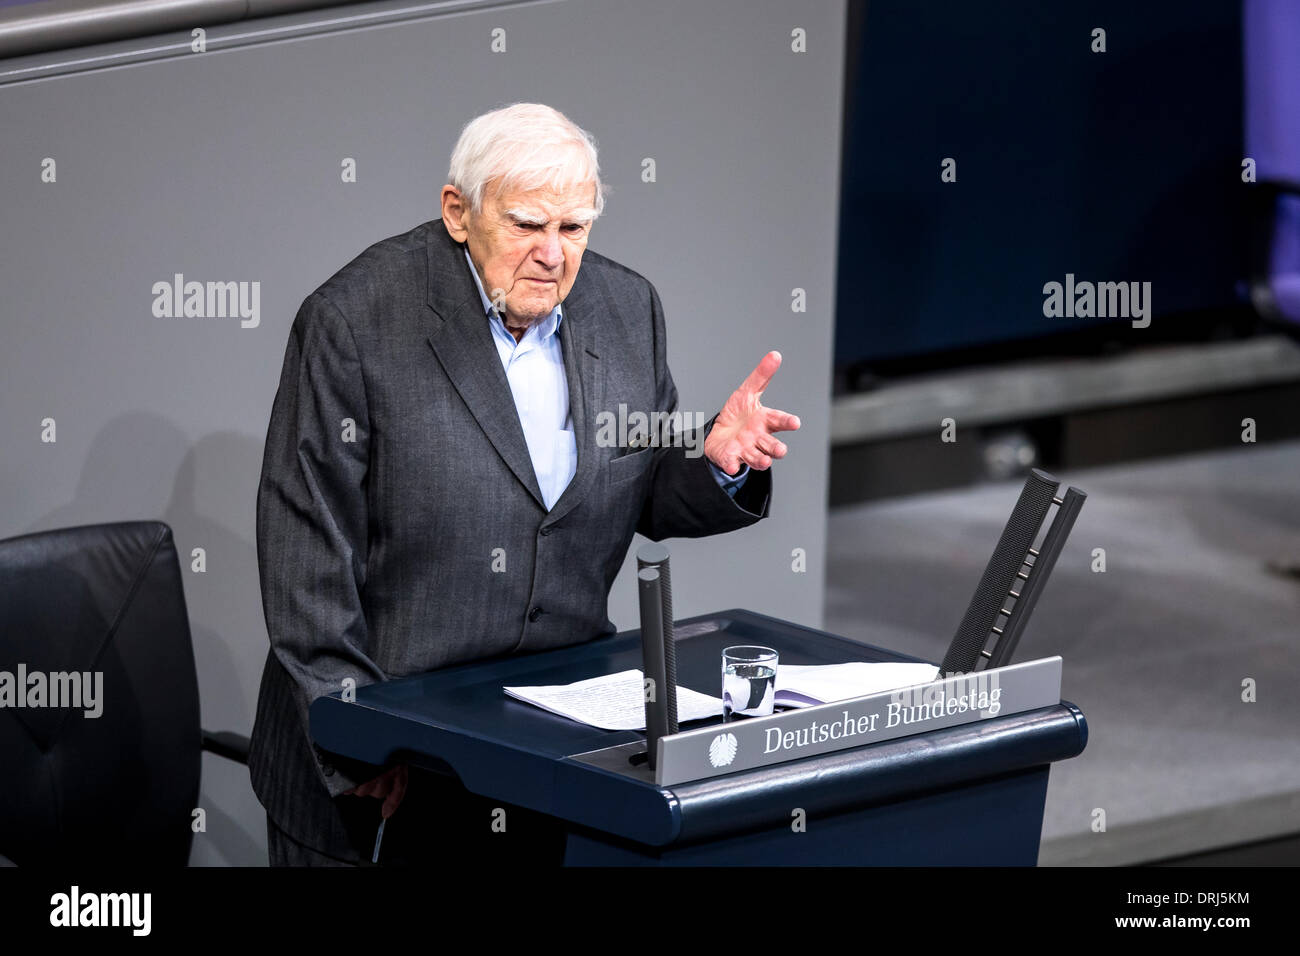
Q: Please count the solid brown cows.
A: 0